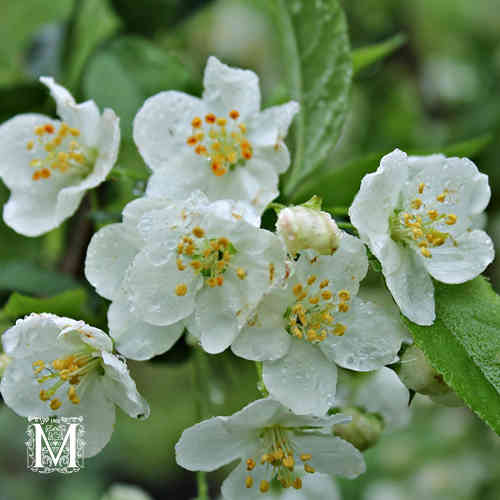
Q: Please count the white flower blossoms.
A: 7